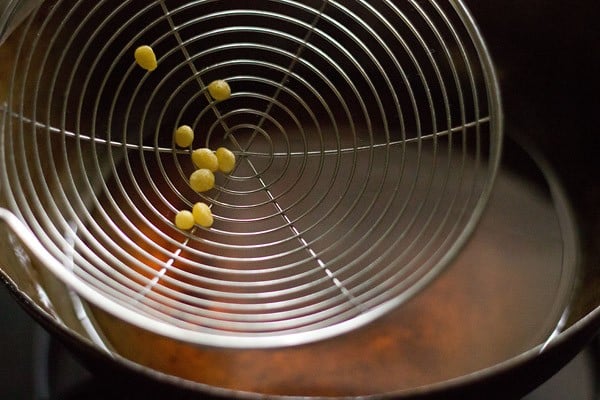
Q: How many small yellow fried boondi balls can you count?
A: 8